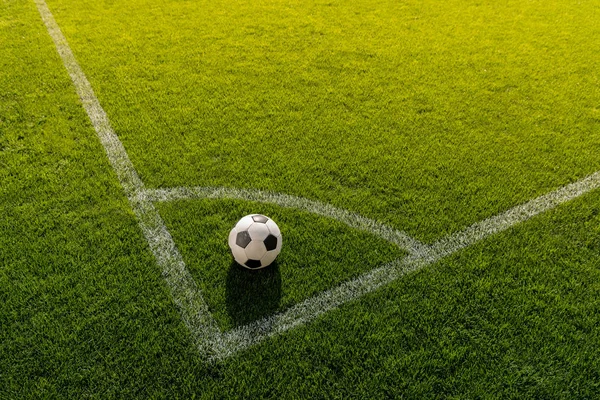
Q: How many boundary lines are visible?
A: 2